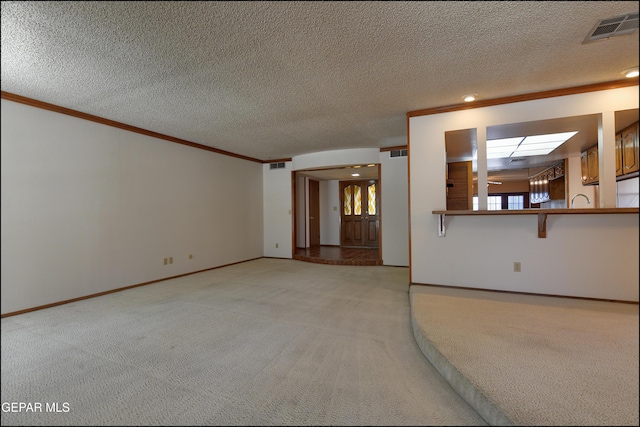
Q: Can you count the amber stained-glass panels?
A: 3